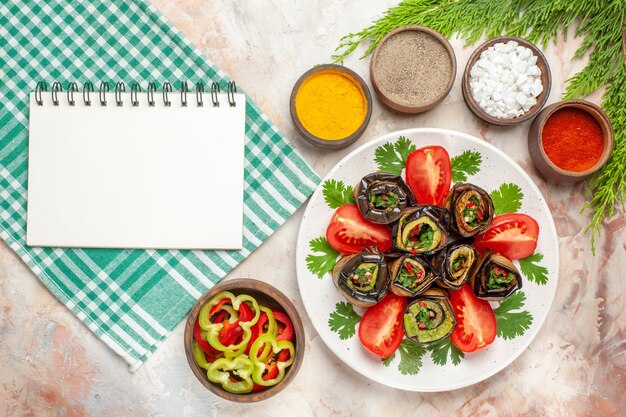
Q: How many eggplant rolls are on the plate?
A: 8